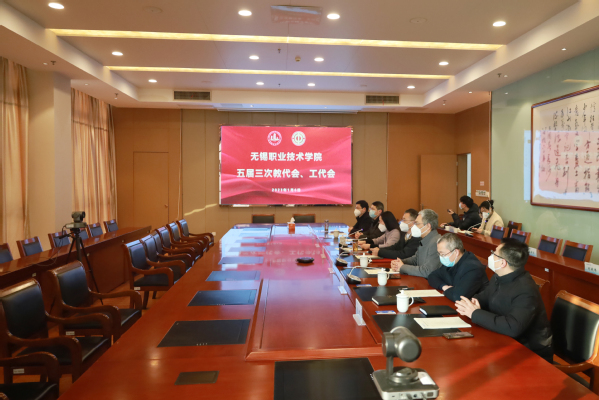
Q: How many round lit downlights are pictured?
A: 12